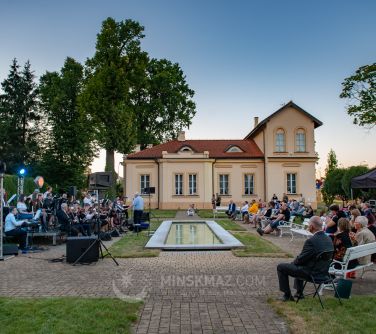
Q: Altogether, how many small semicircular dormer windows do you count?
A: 2